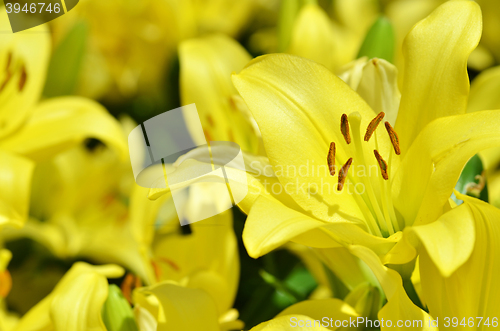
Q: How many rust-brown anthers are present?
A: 6